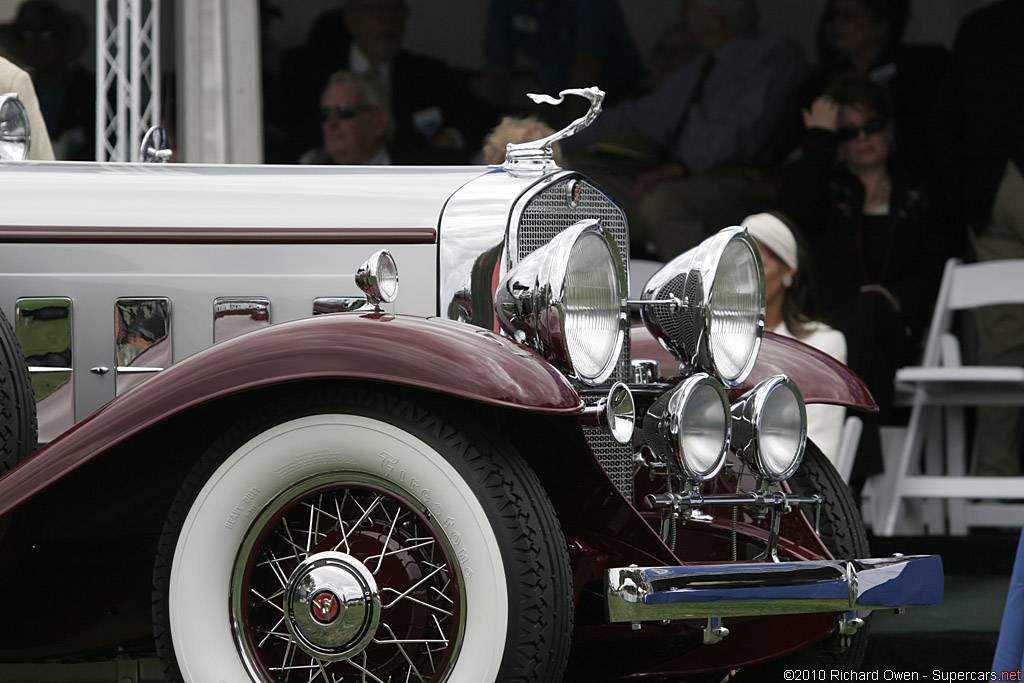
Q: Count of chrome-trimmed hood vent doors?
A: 4